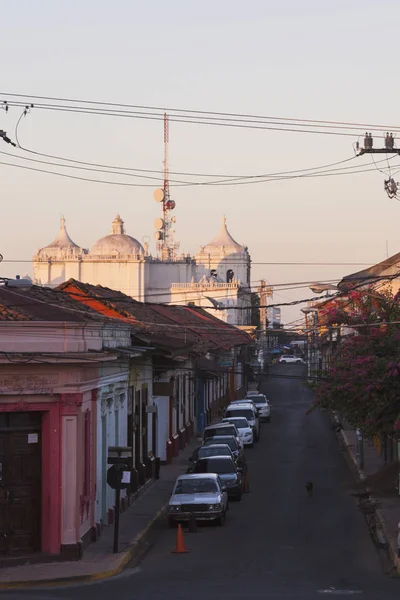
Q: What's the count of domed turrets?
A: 3